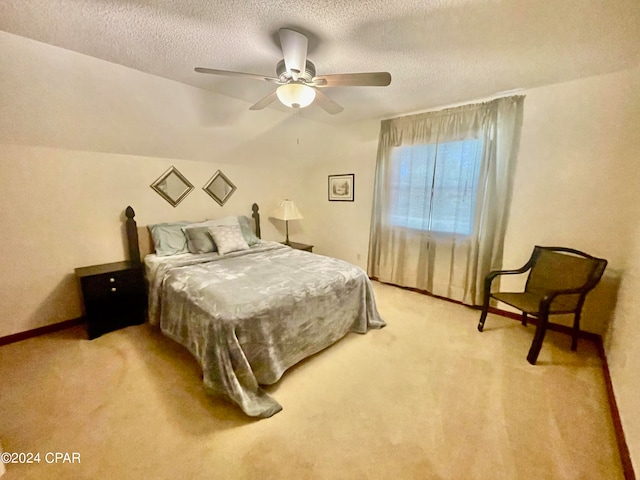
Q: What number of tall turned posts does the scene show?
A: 2